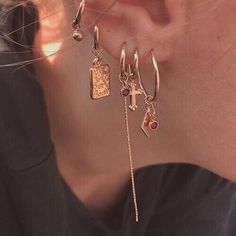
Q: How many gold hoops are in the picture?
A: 5